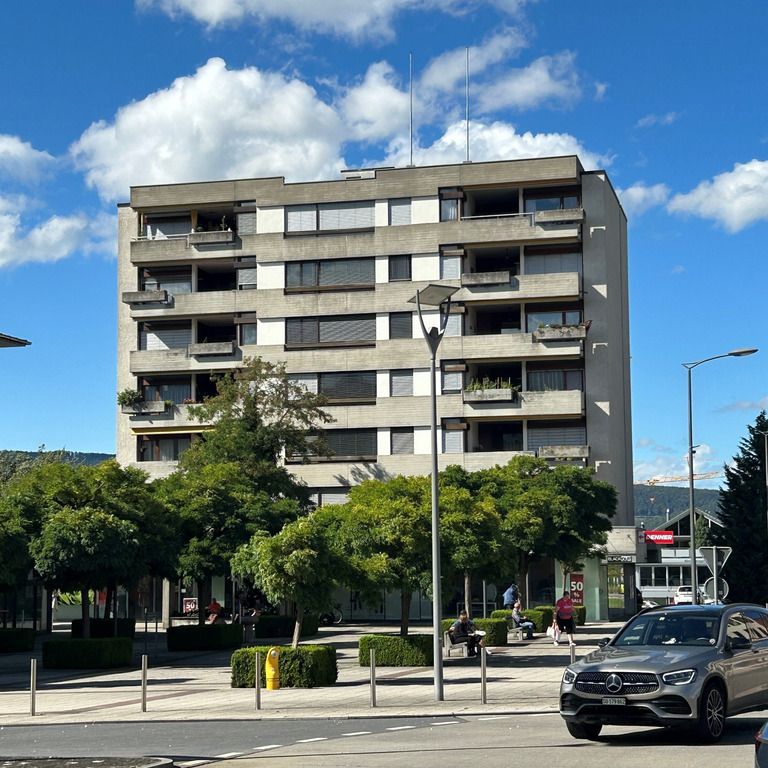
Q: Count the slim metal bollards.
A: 6